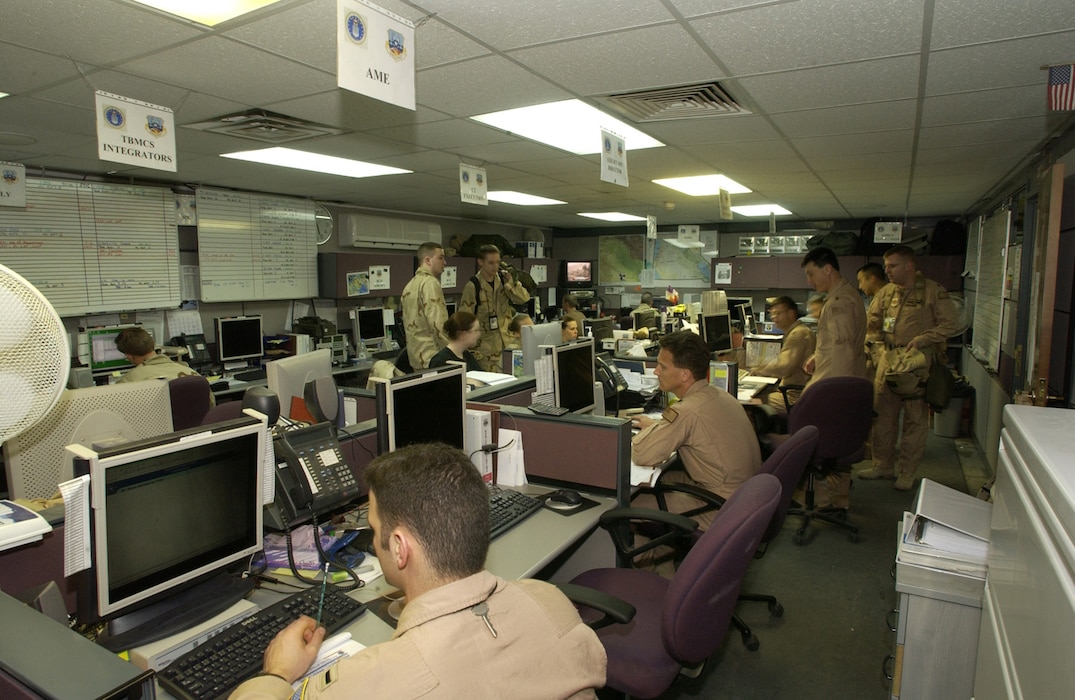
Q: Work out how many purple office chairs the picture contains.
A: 5